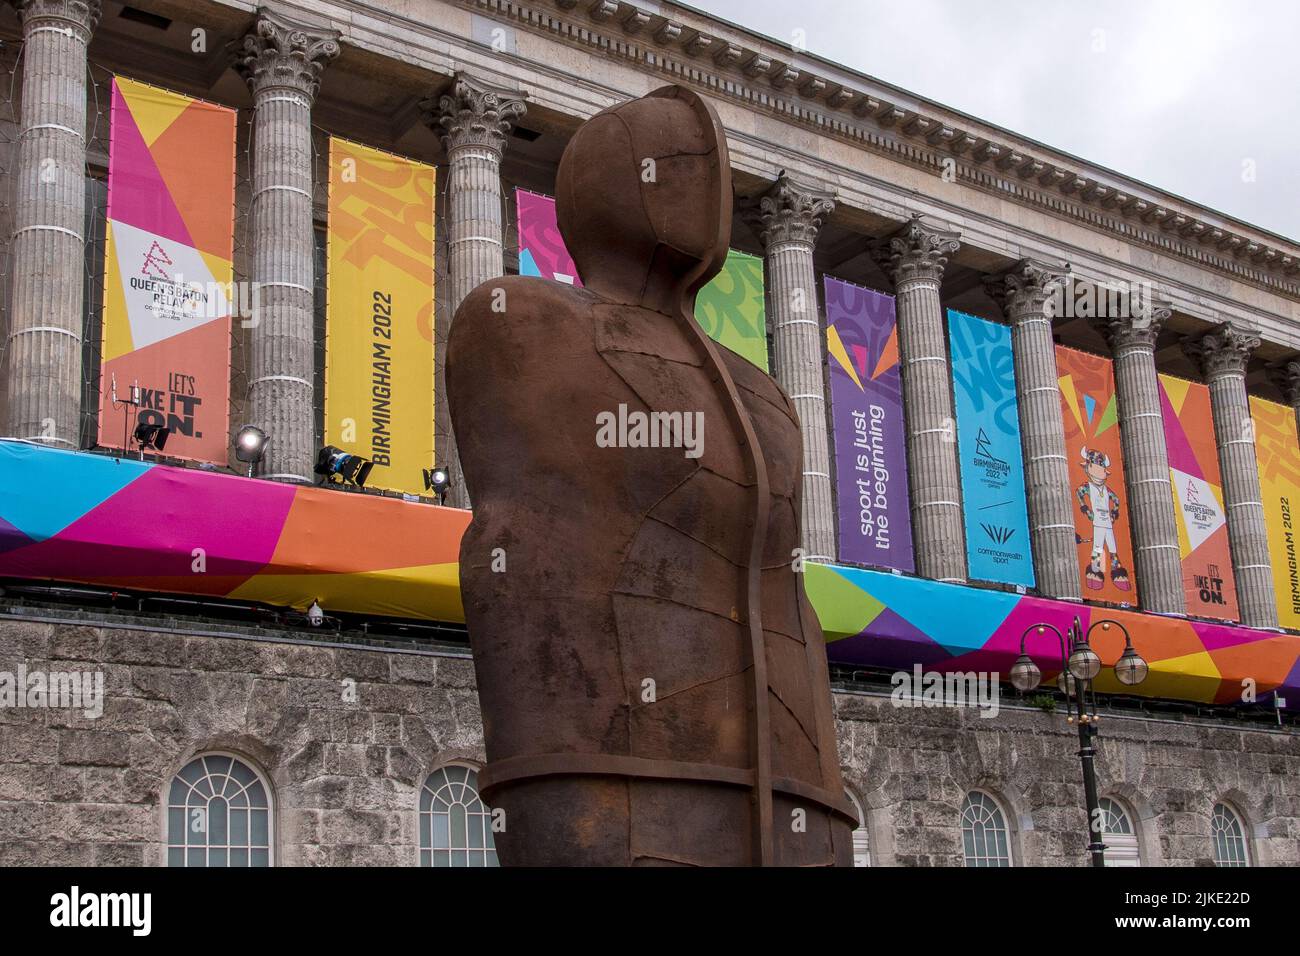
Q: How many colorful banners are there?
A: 9